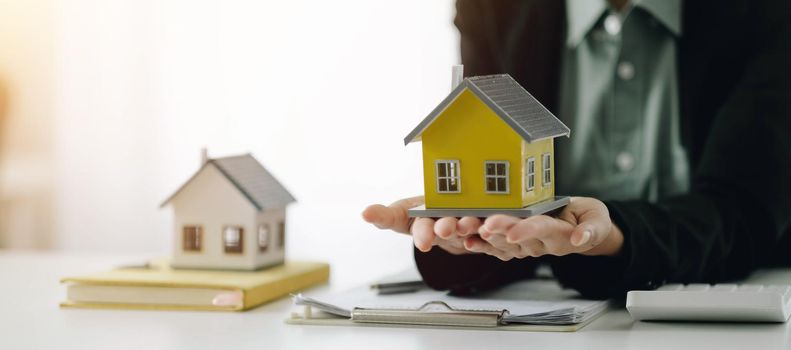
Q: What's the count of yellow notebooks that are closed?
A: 1